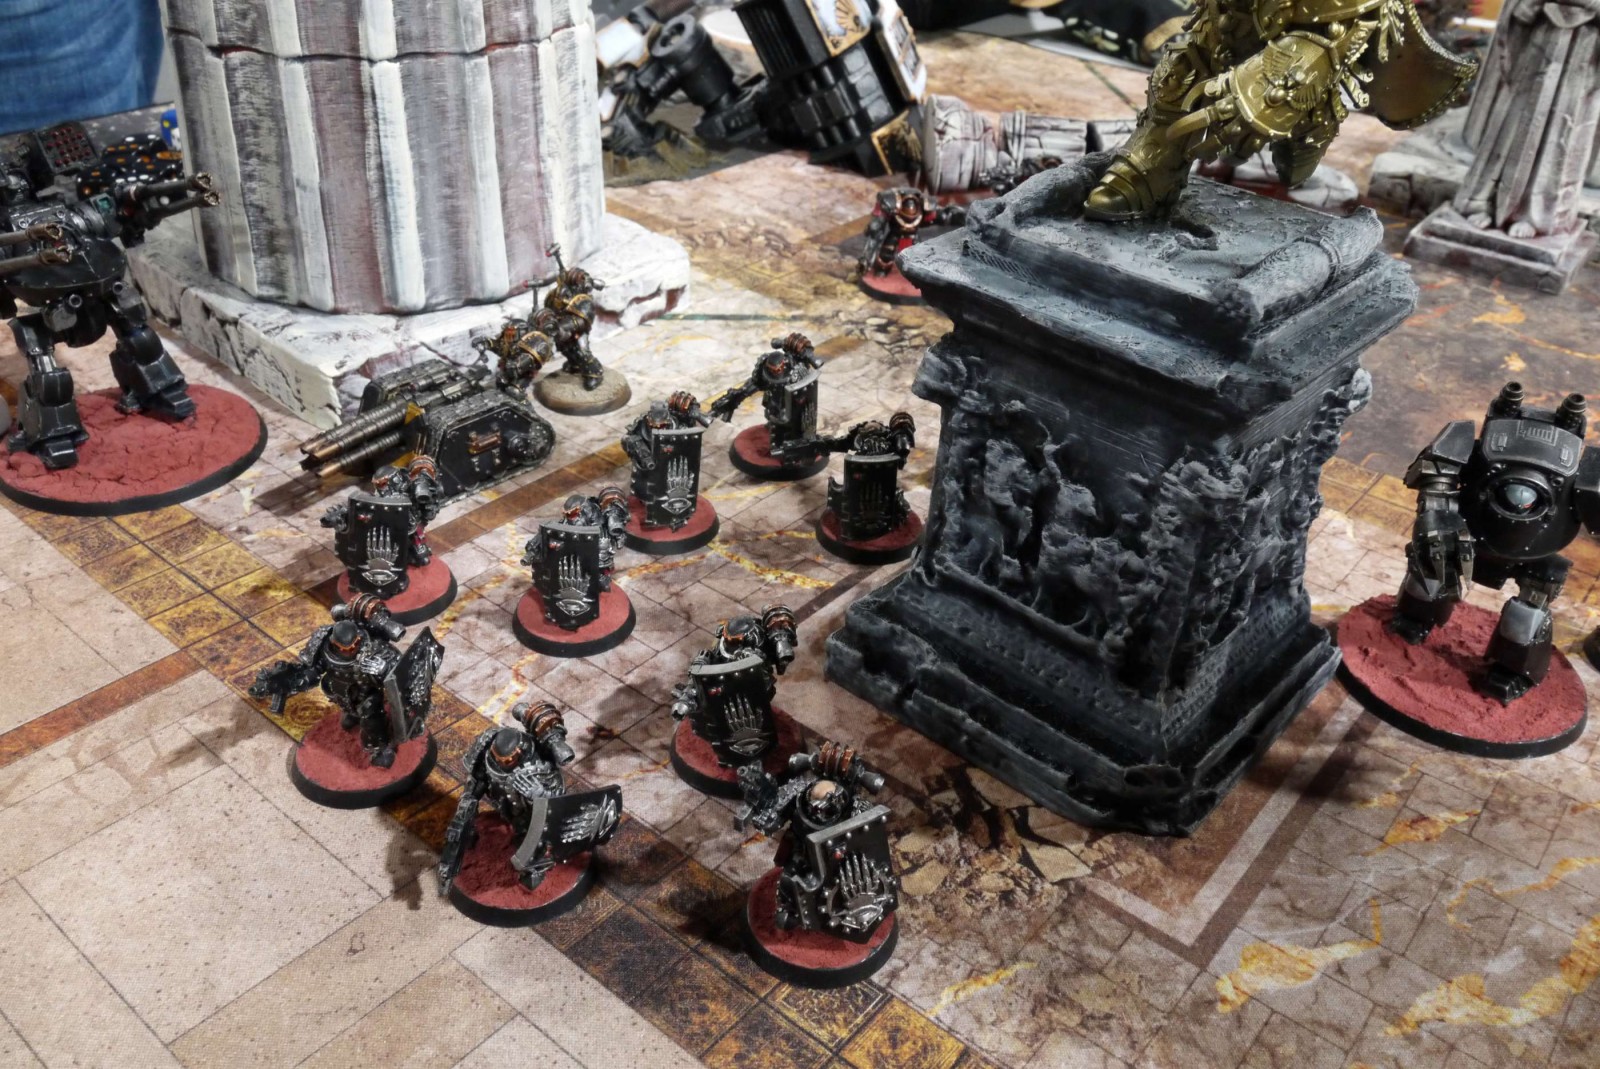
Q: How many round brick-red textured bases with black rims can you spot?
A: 12